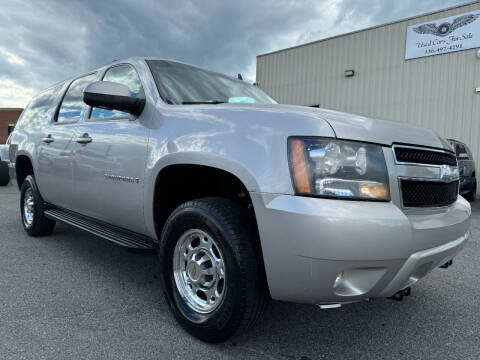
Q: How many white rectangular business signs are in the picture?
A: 1